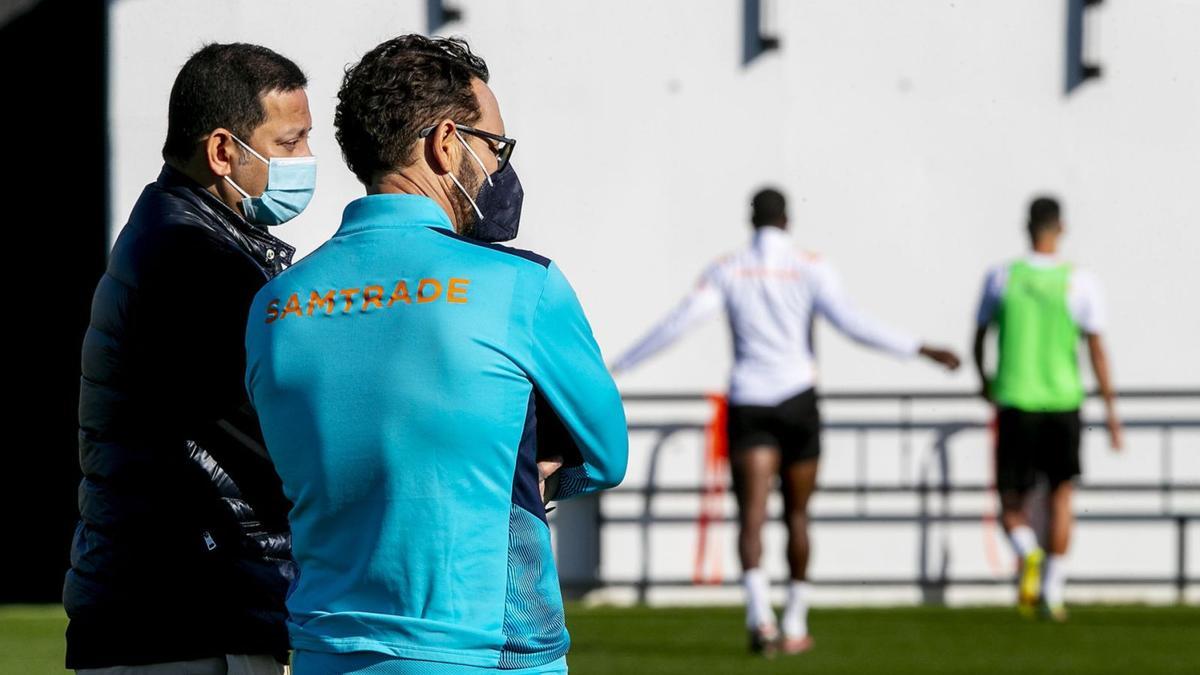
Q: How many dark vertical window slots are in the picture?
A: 3